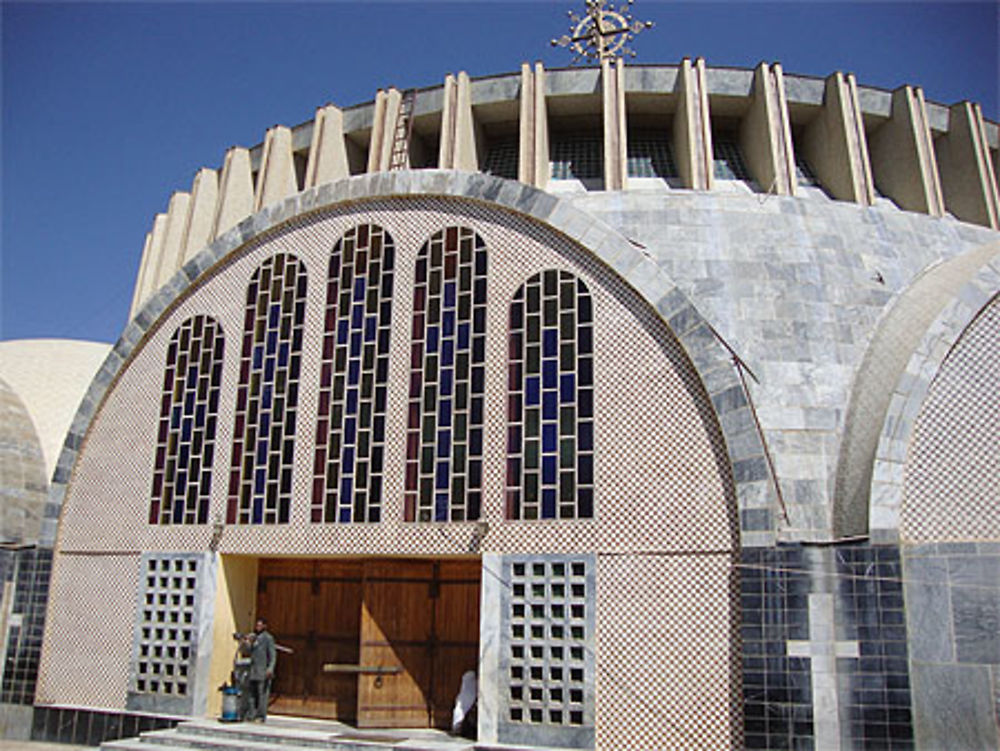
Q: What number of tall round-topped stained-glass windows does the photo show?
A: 5